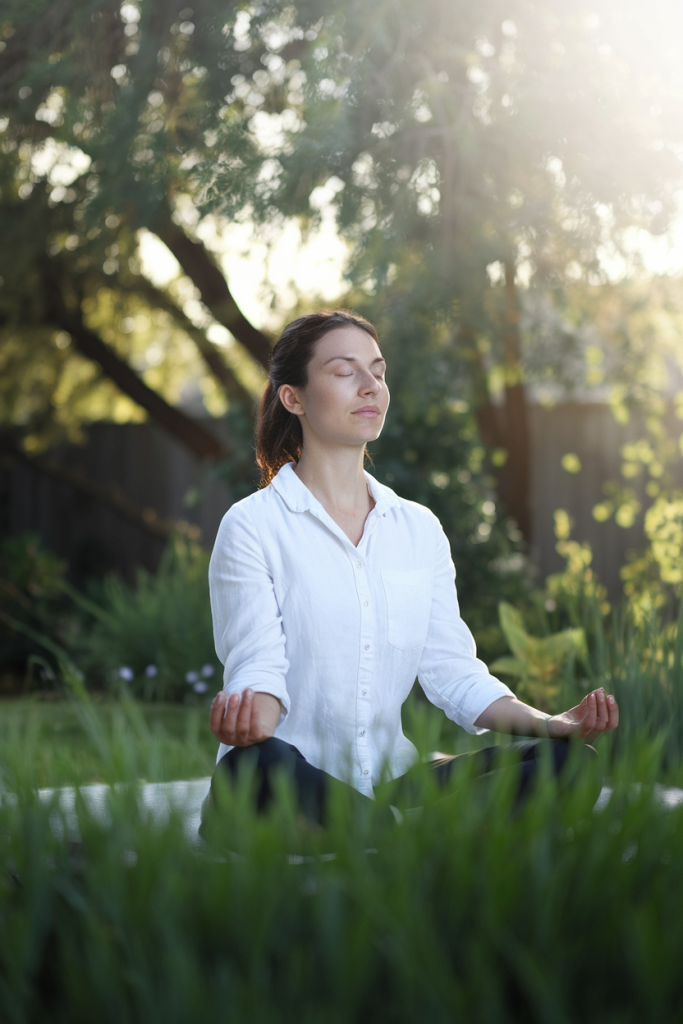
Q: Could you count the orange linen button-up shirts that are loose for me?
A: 0